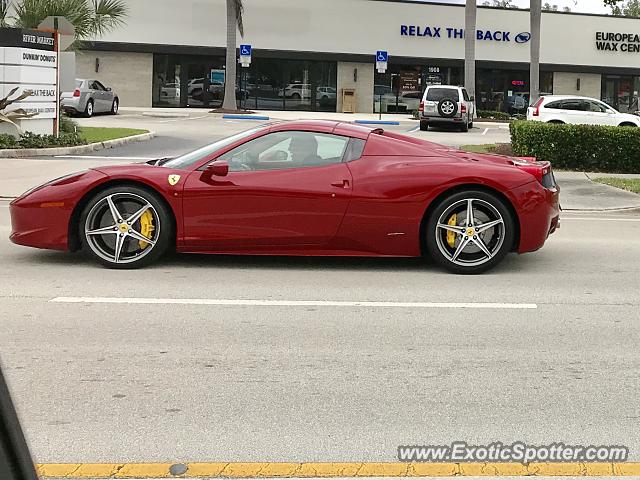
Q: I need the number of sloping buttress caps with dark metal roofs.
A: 0